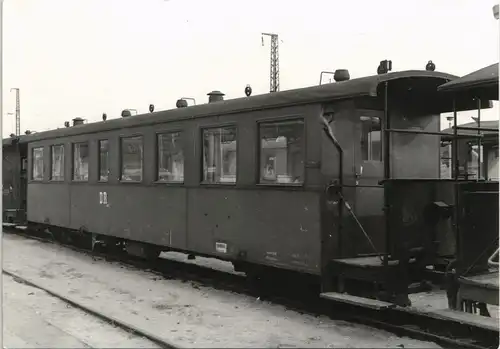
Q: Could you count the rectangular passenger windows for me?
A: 8